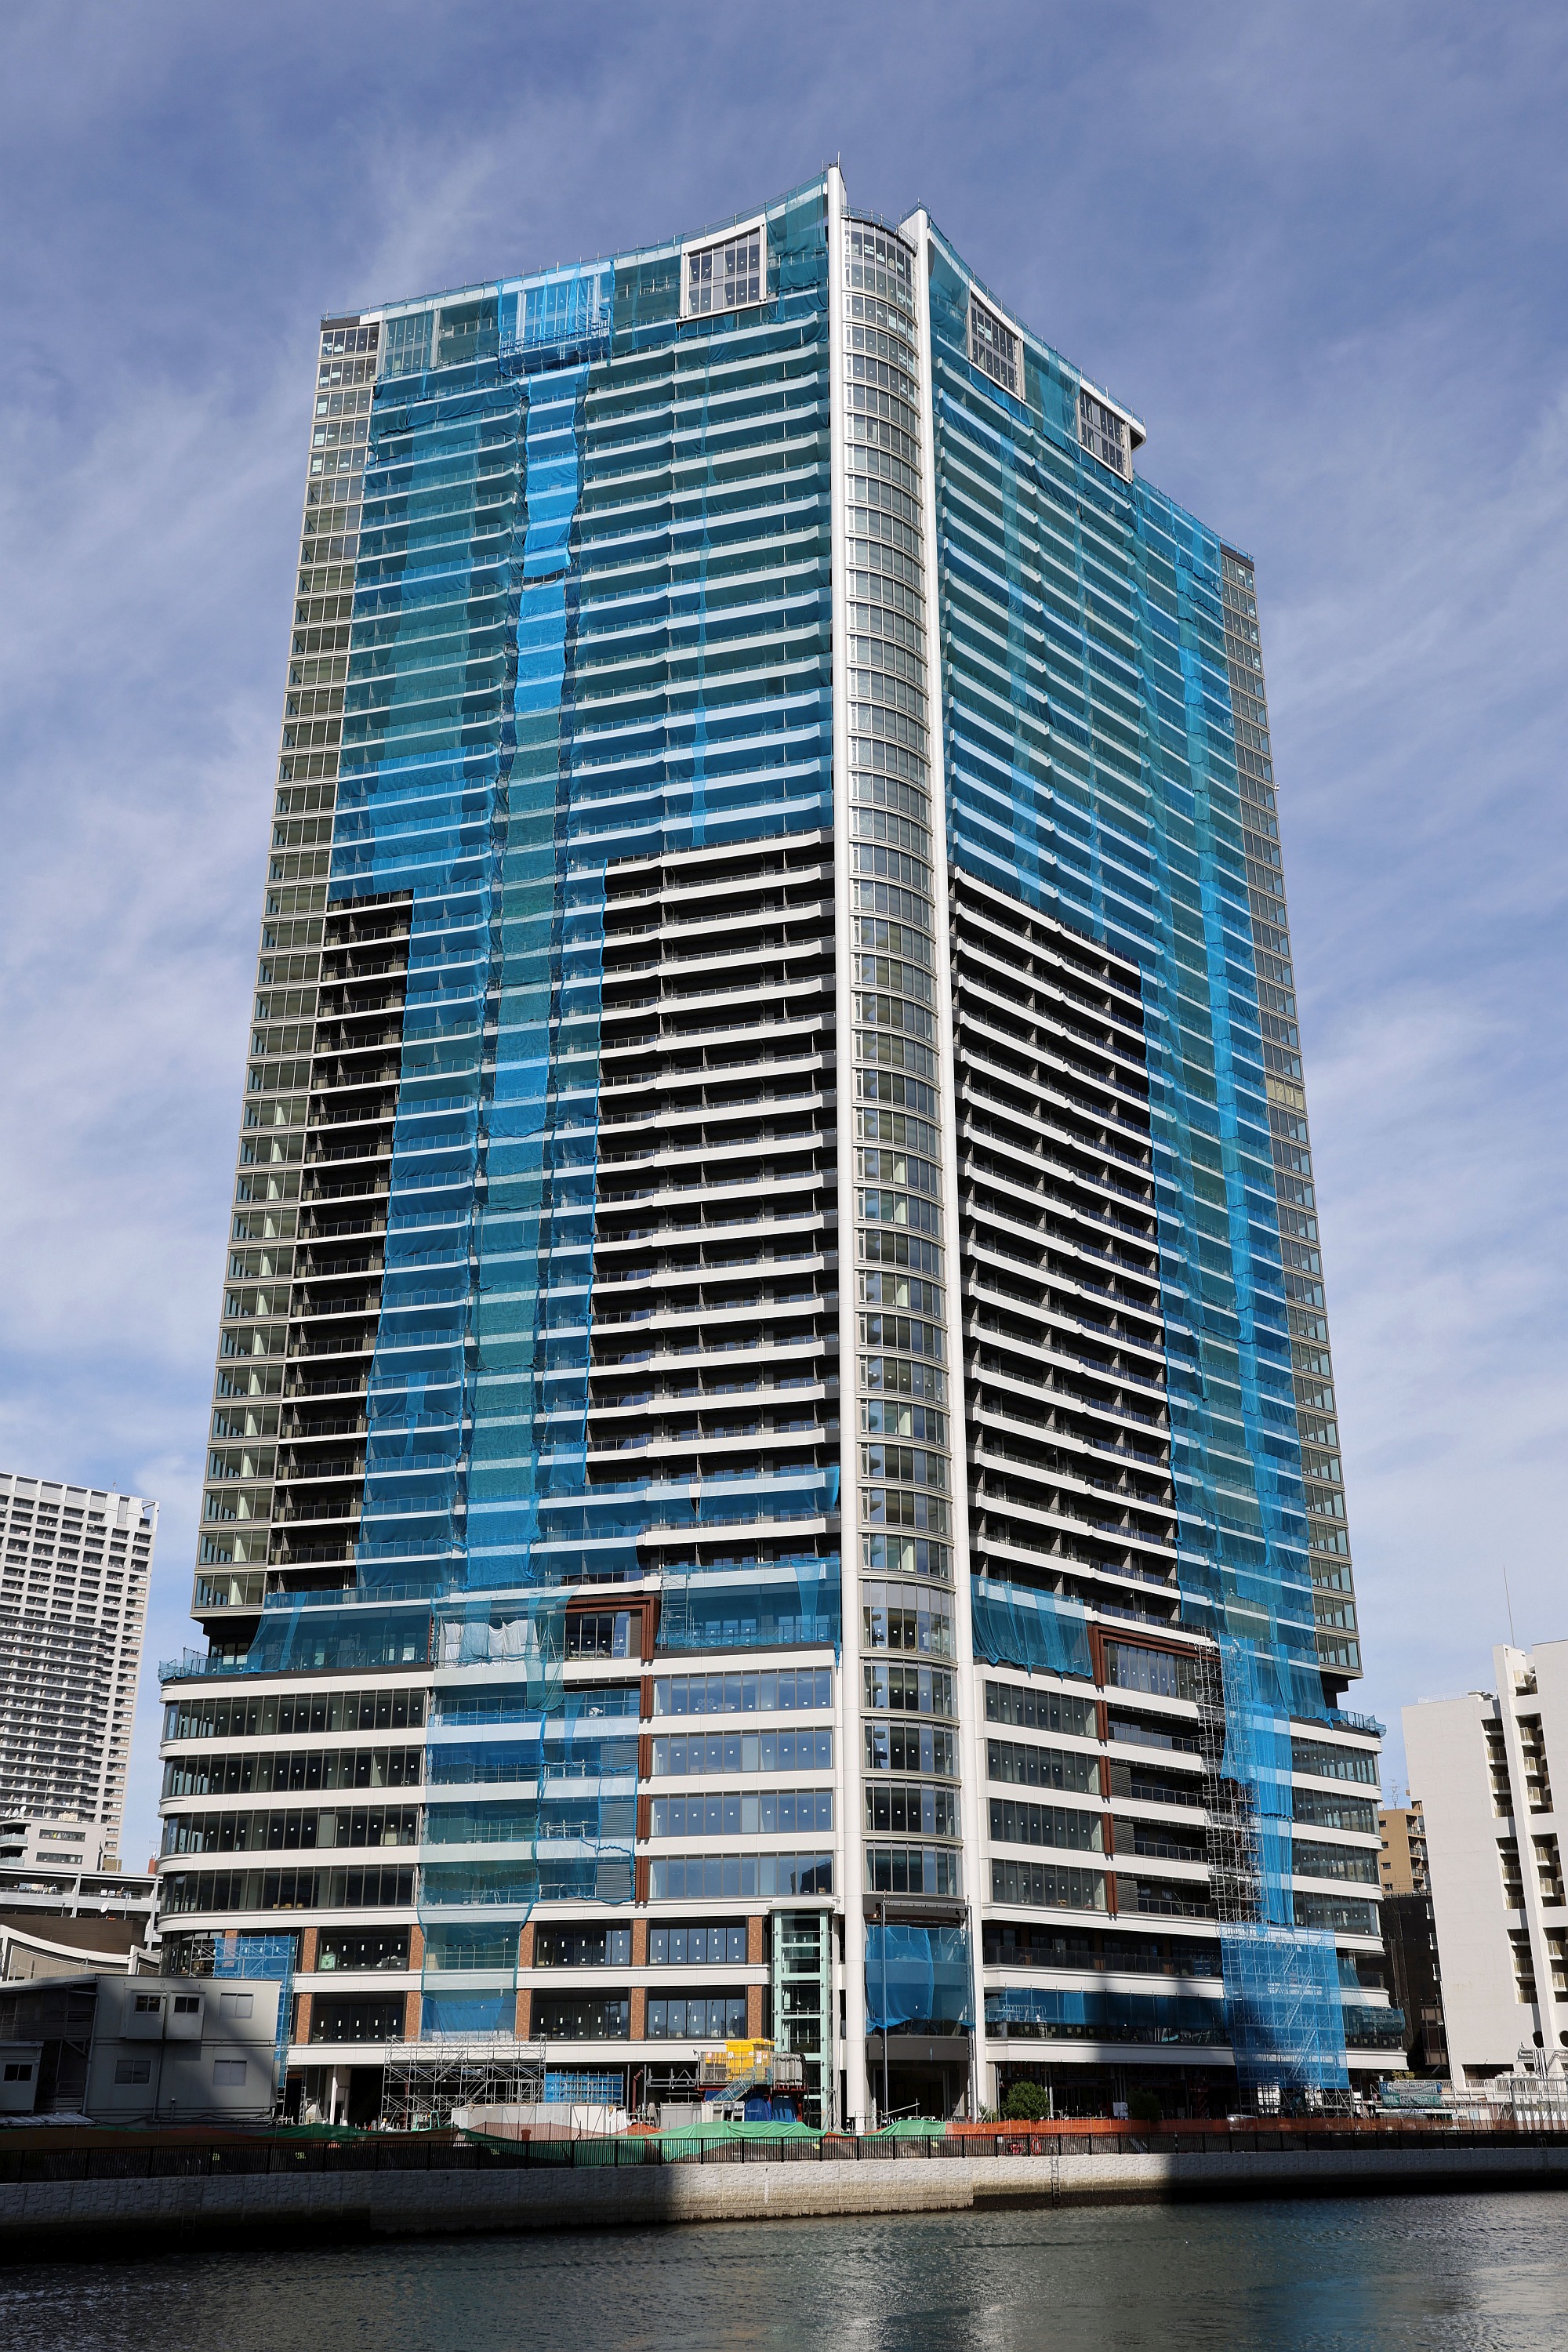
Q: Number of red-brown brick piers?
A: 11